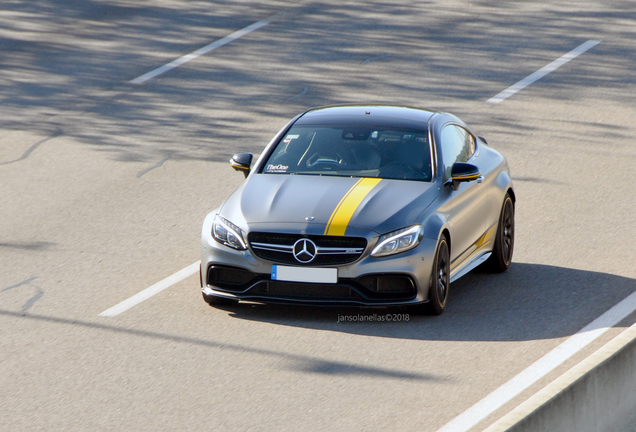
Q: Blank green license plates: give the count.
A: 0